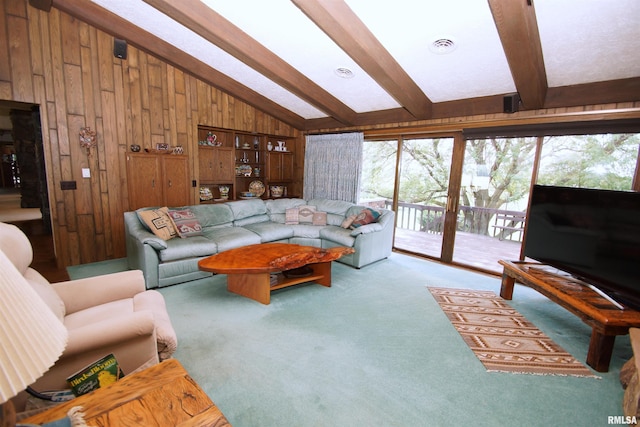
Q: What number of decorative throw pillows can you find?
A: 7